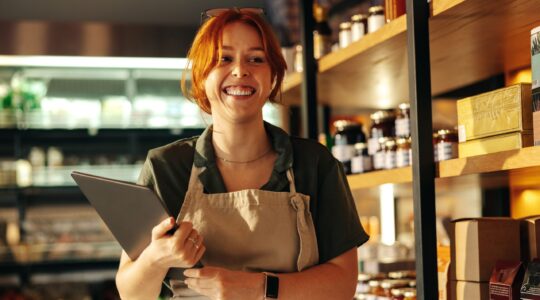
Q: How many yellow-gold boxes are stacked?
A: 2